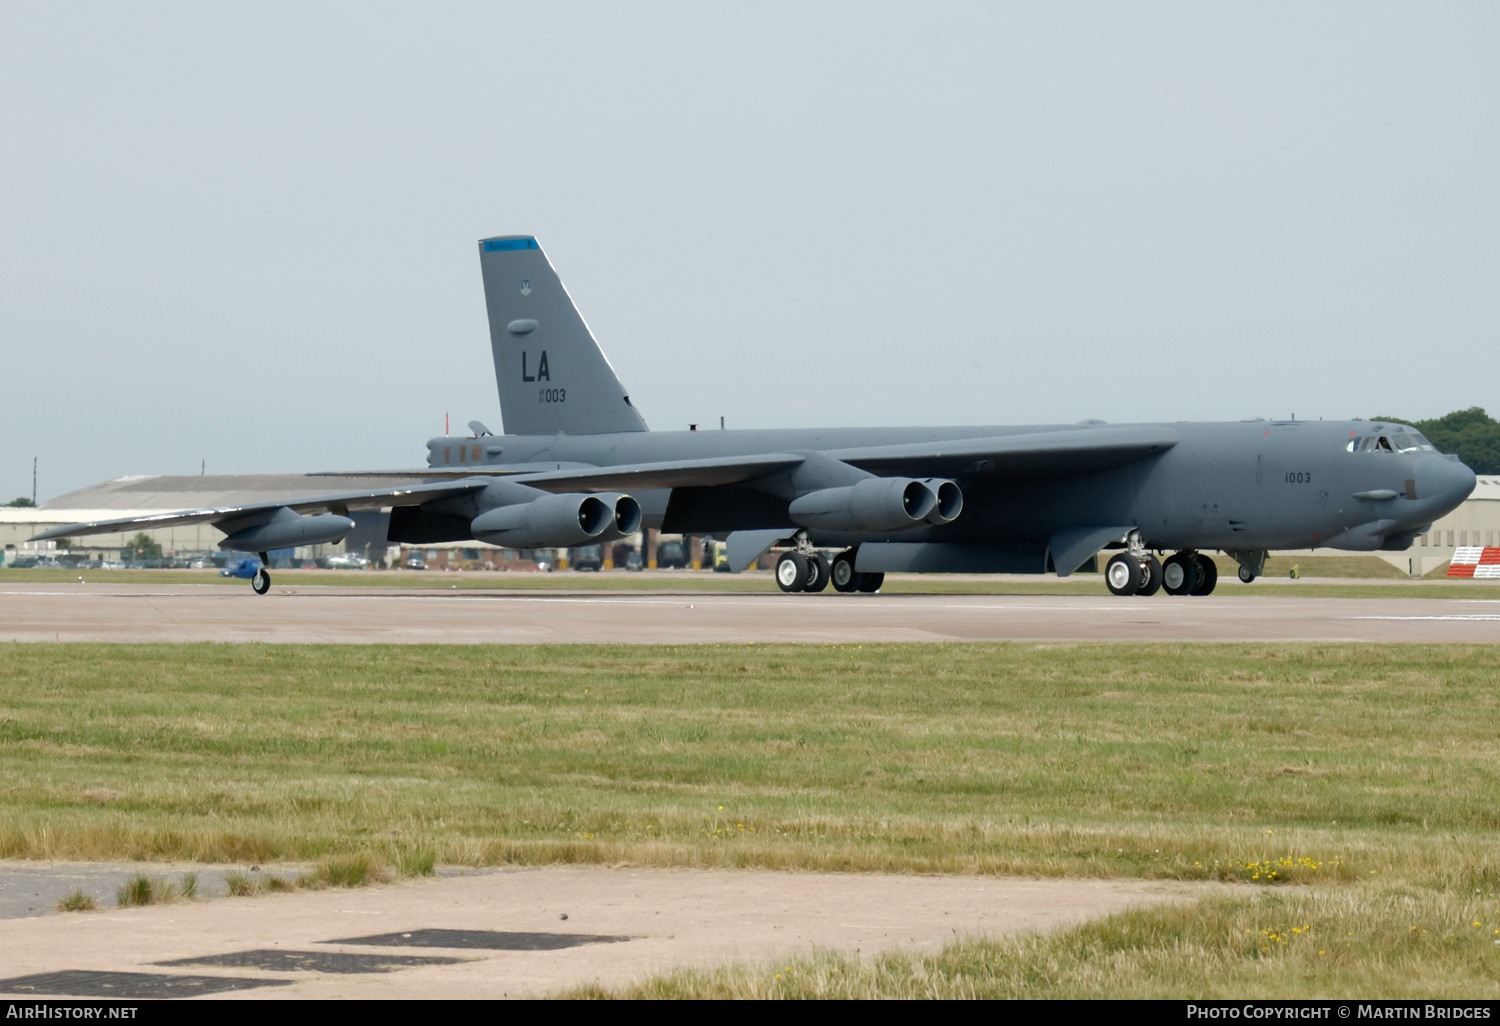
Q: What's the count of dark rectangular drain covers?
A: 3